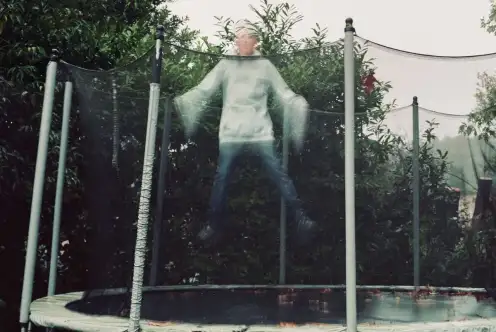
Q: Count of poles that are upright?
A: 7